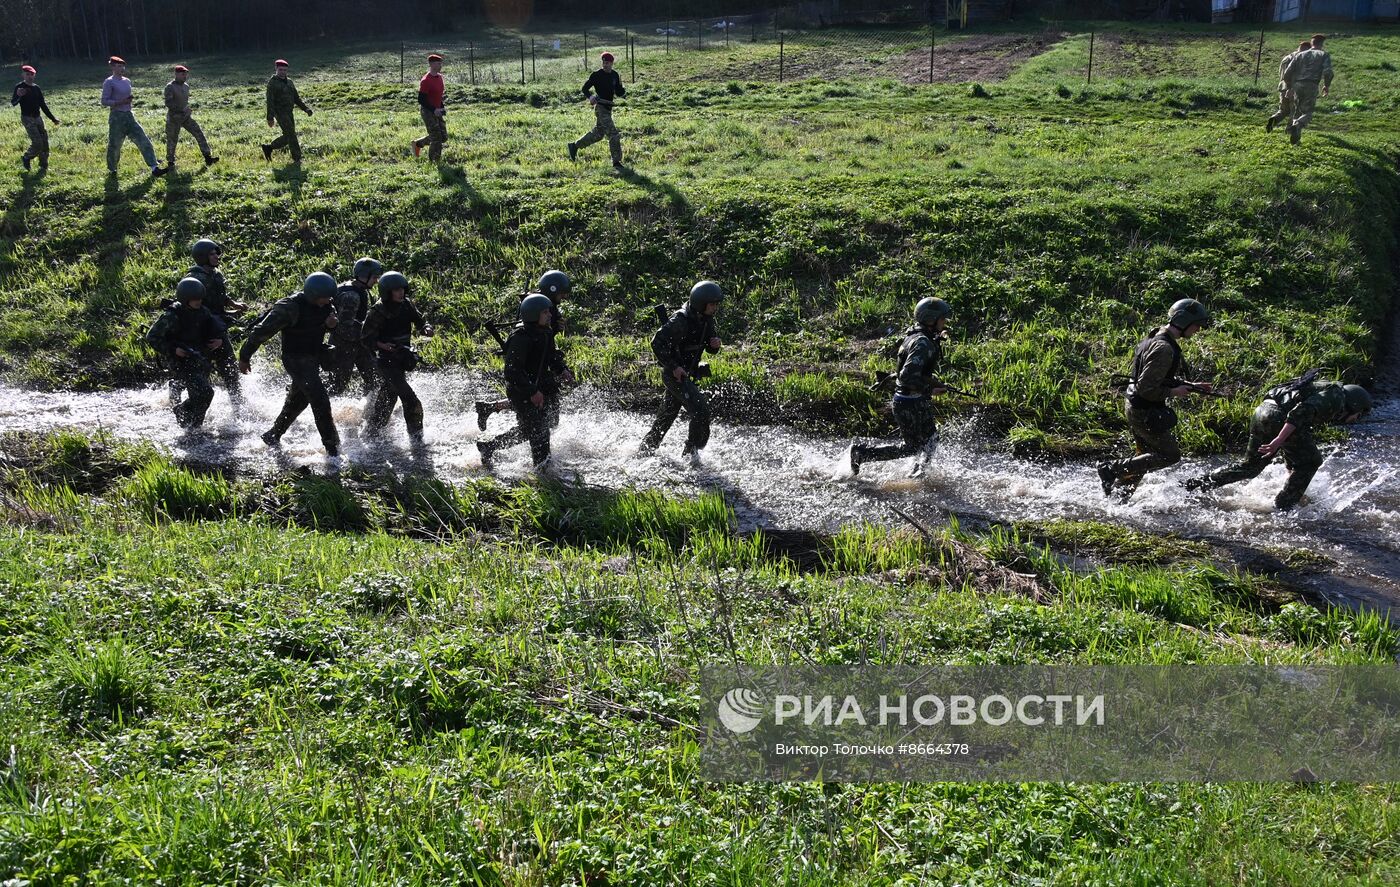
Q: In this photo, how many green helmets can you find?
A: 11